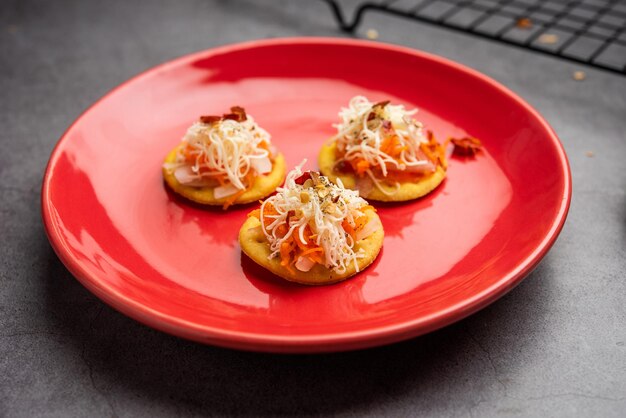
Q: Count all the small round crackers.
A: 3